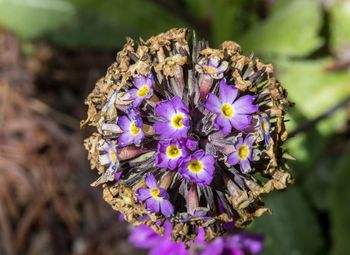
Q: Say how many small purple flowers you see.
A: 8